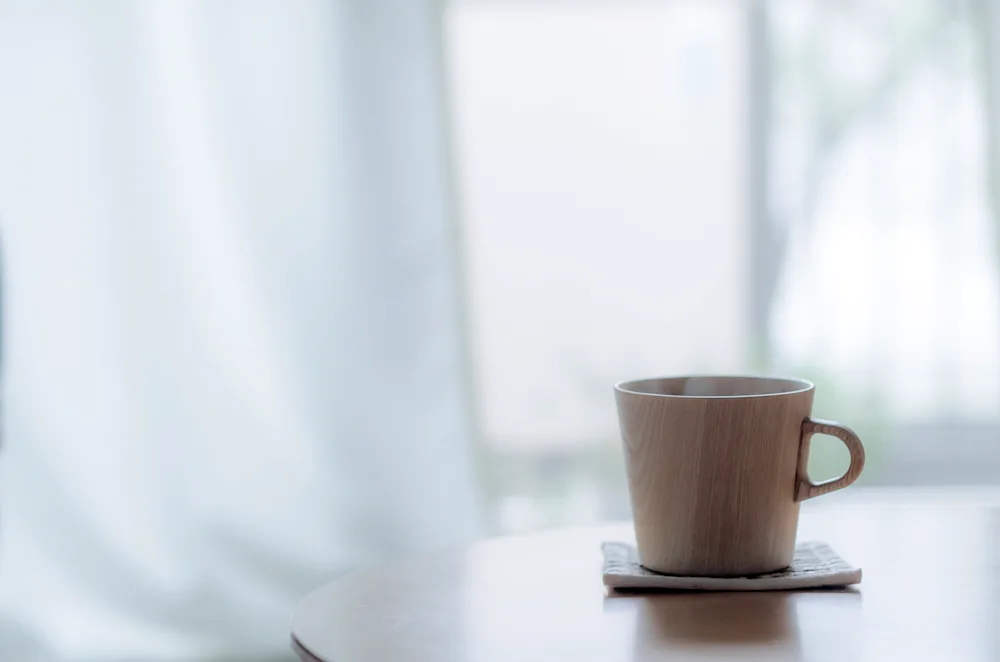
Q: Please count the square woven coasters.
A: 1